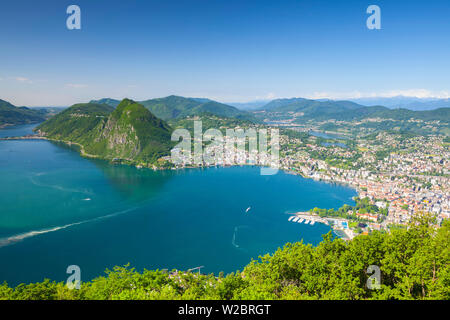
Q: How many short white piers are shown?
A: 5